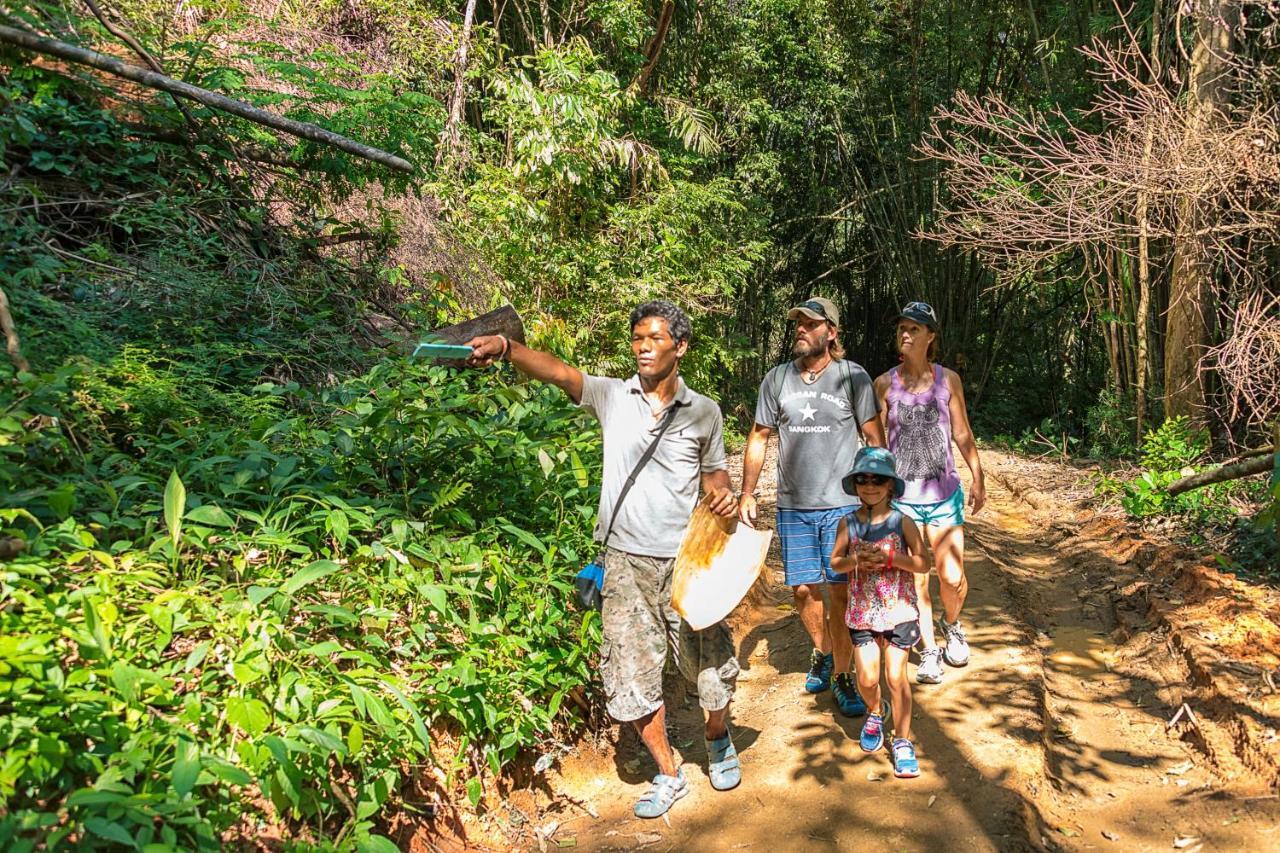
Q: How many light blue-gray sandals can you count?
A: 2